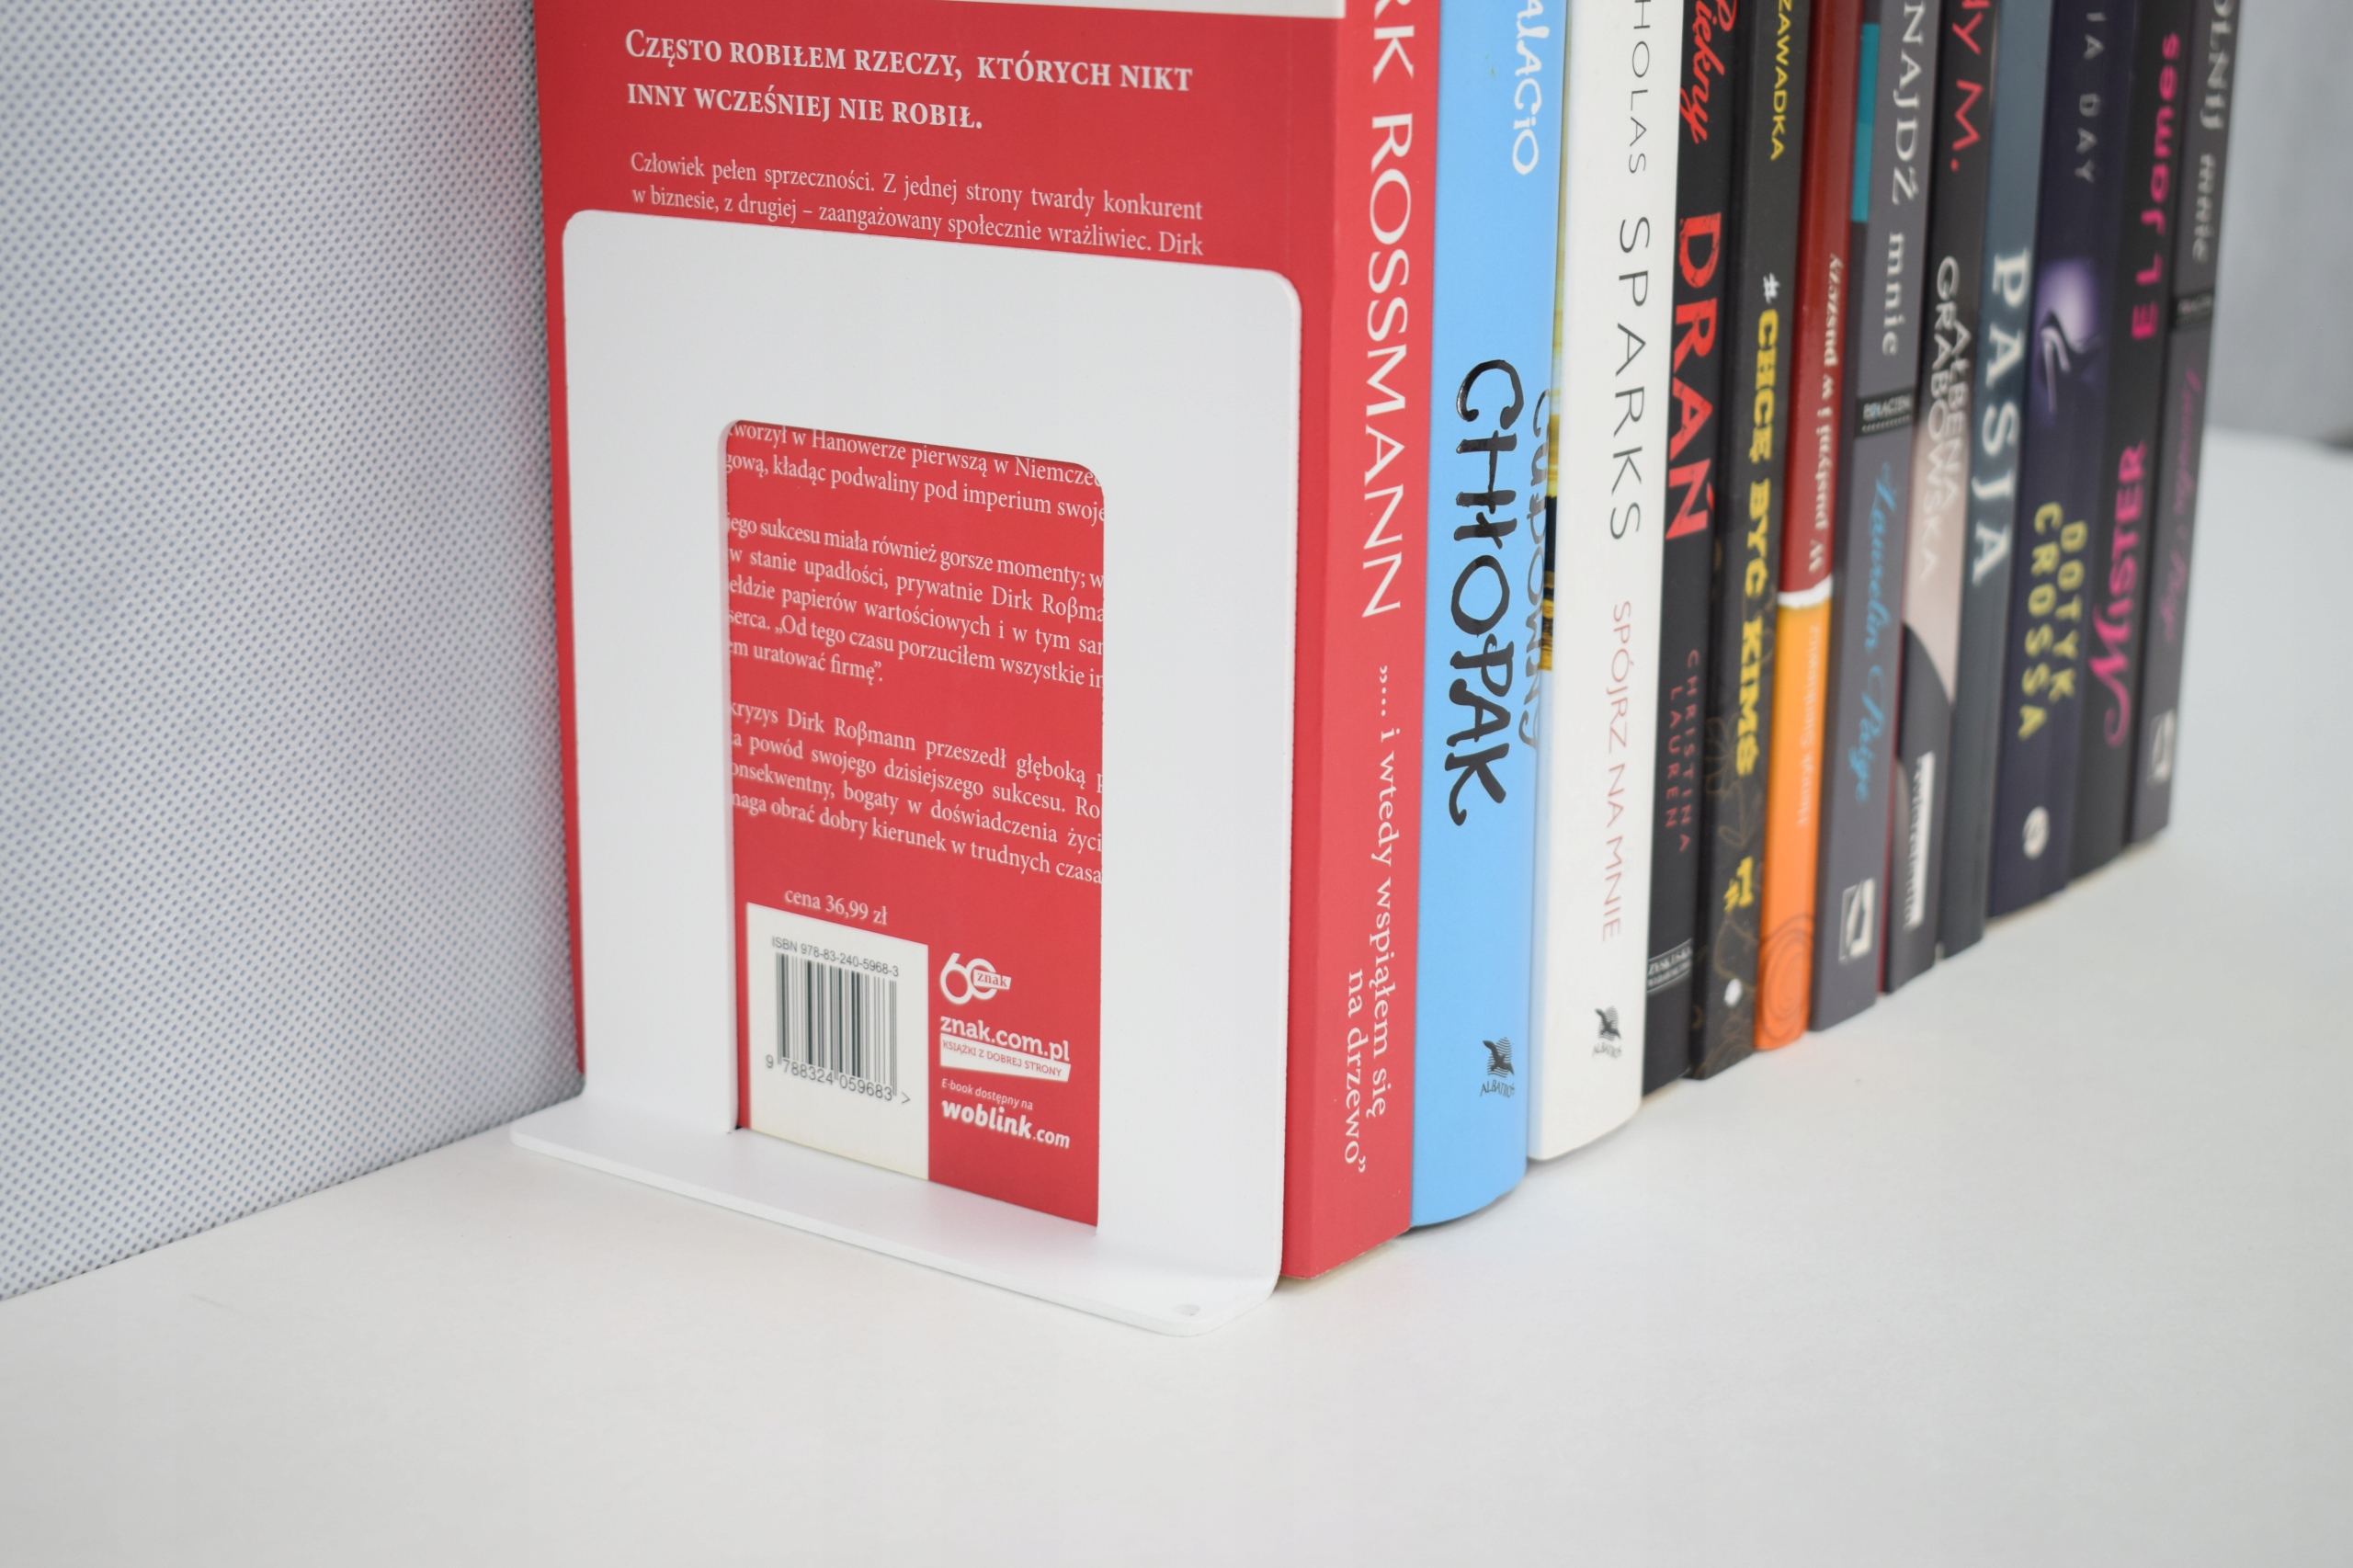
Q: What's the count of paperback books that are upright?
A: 12